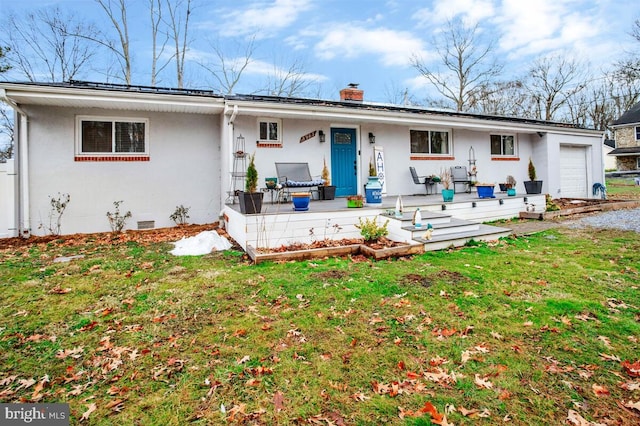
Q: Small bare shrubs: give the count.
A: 3